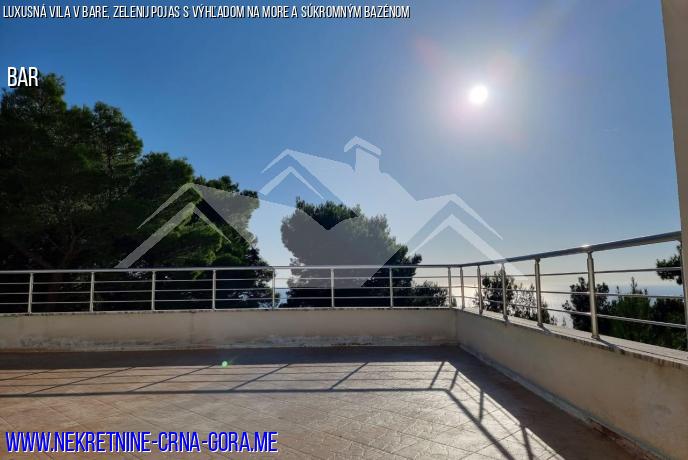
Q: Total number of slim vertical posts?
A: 13